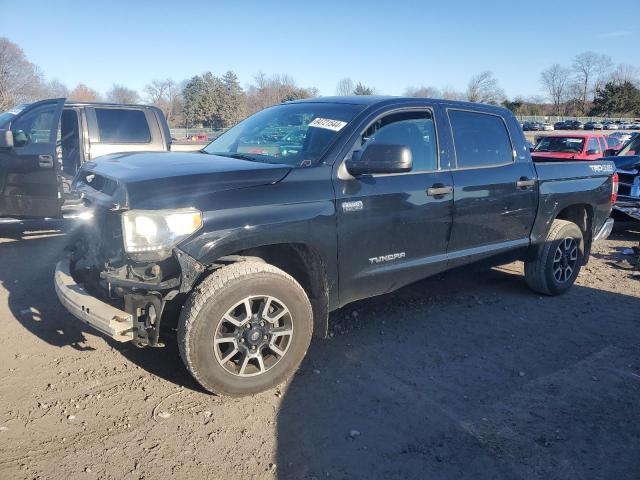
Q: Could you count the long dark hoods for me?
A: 1